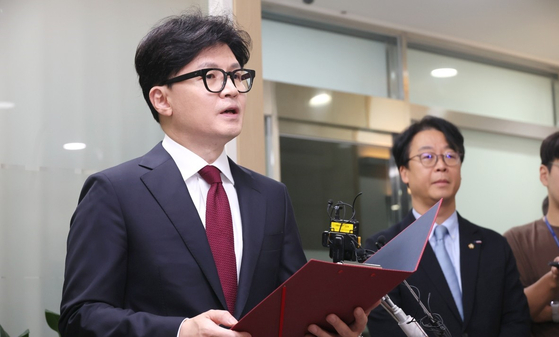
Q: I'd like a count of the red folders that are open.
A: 1